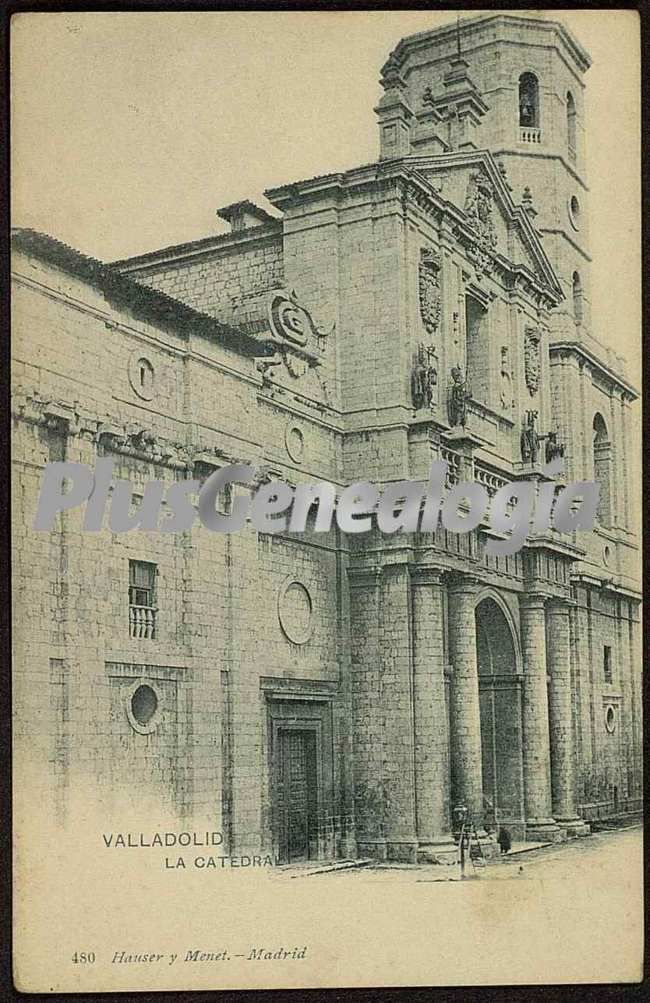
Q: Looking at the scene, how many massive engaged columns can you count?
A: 4